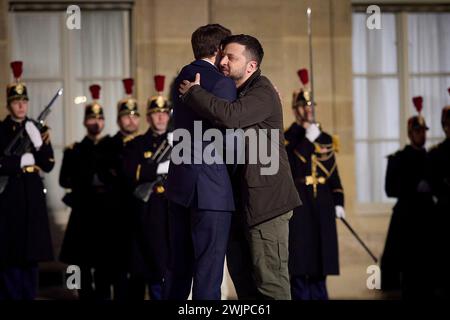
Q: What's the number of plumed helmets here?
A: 7